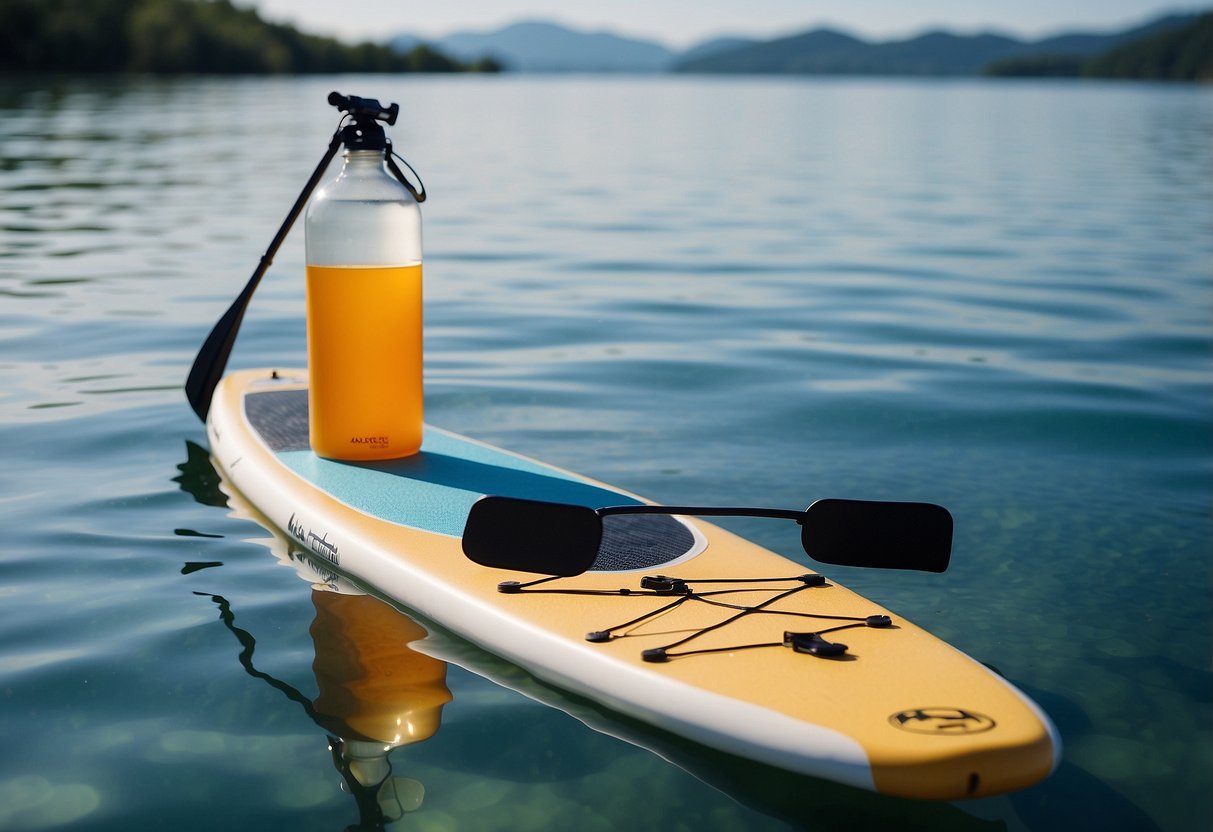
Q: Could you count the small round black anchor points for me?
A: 5